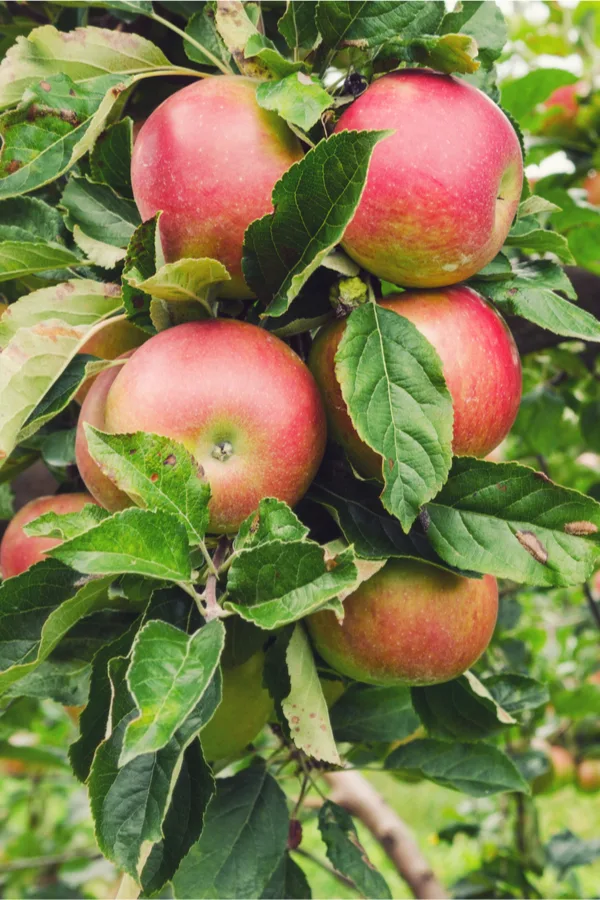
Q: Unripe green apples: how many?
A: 1